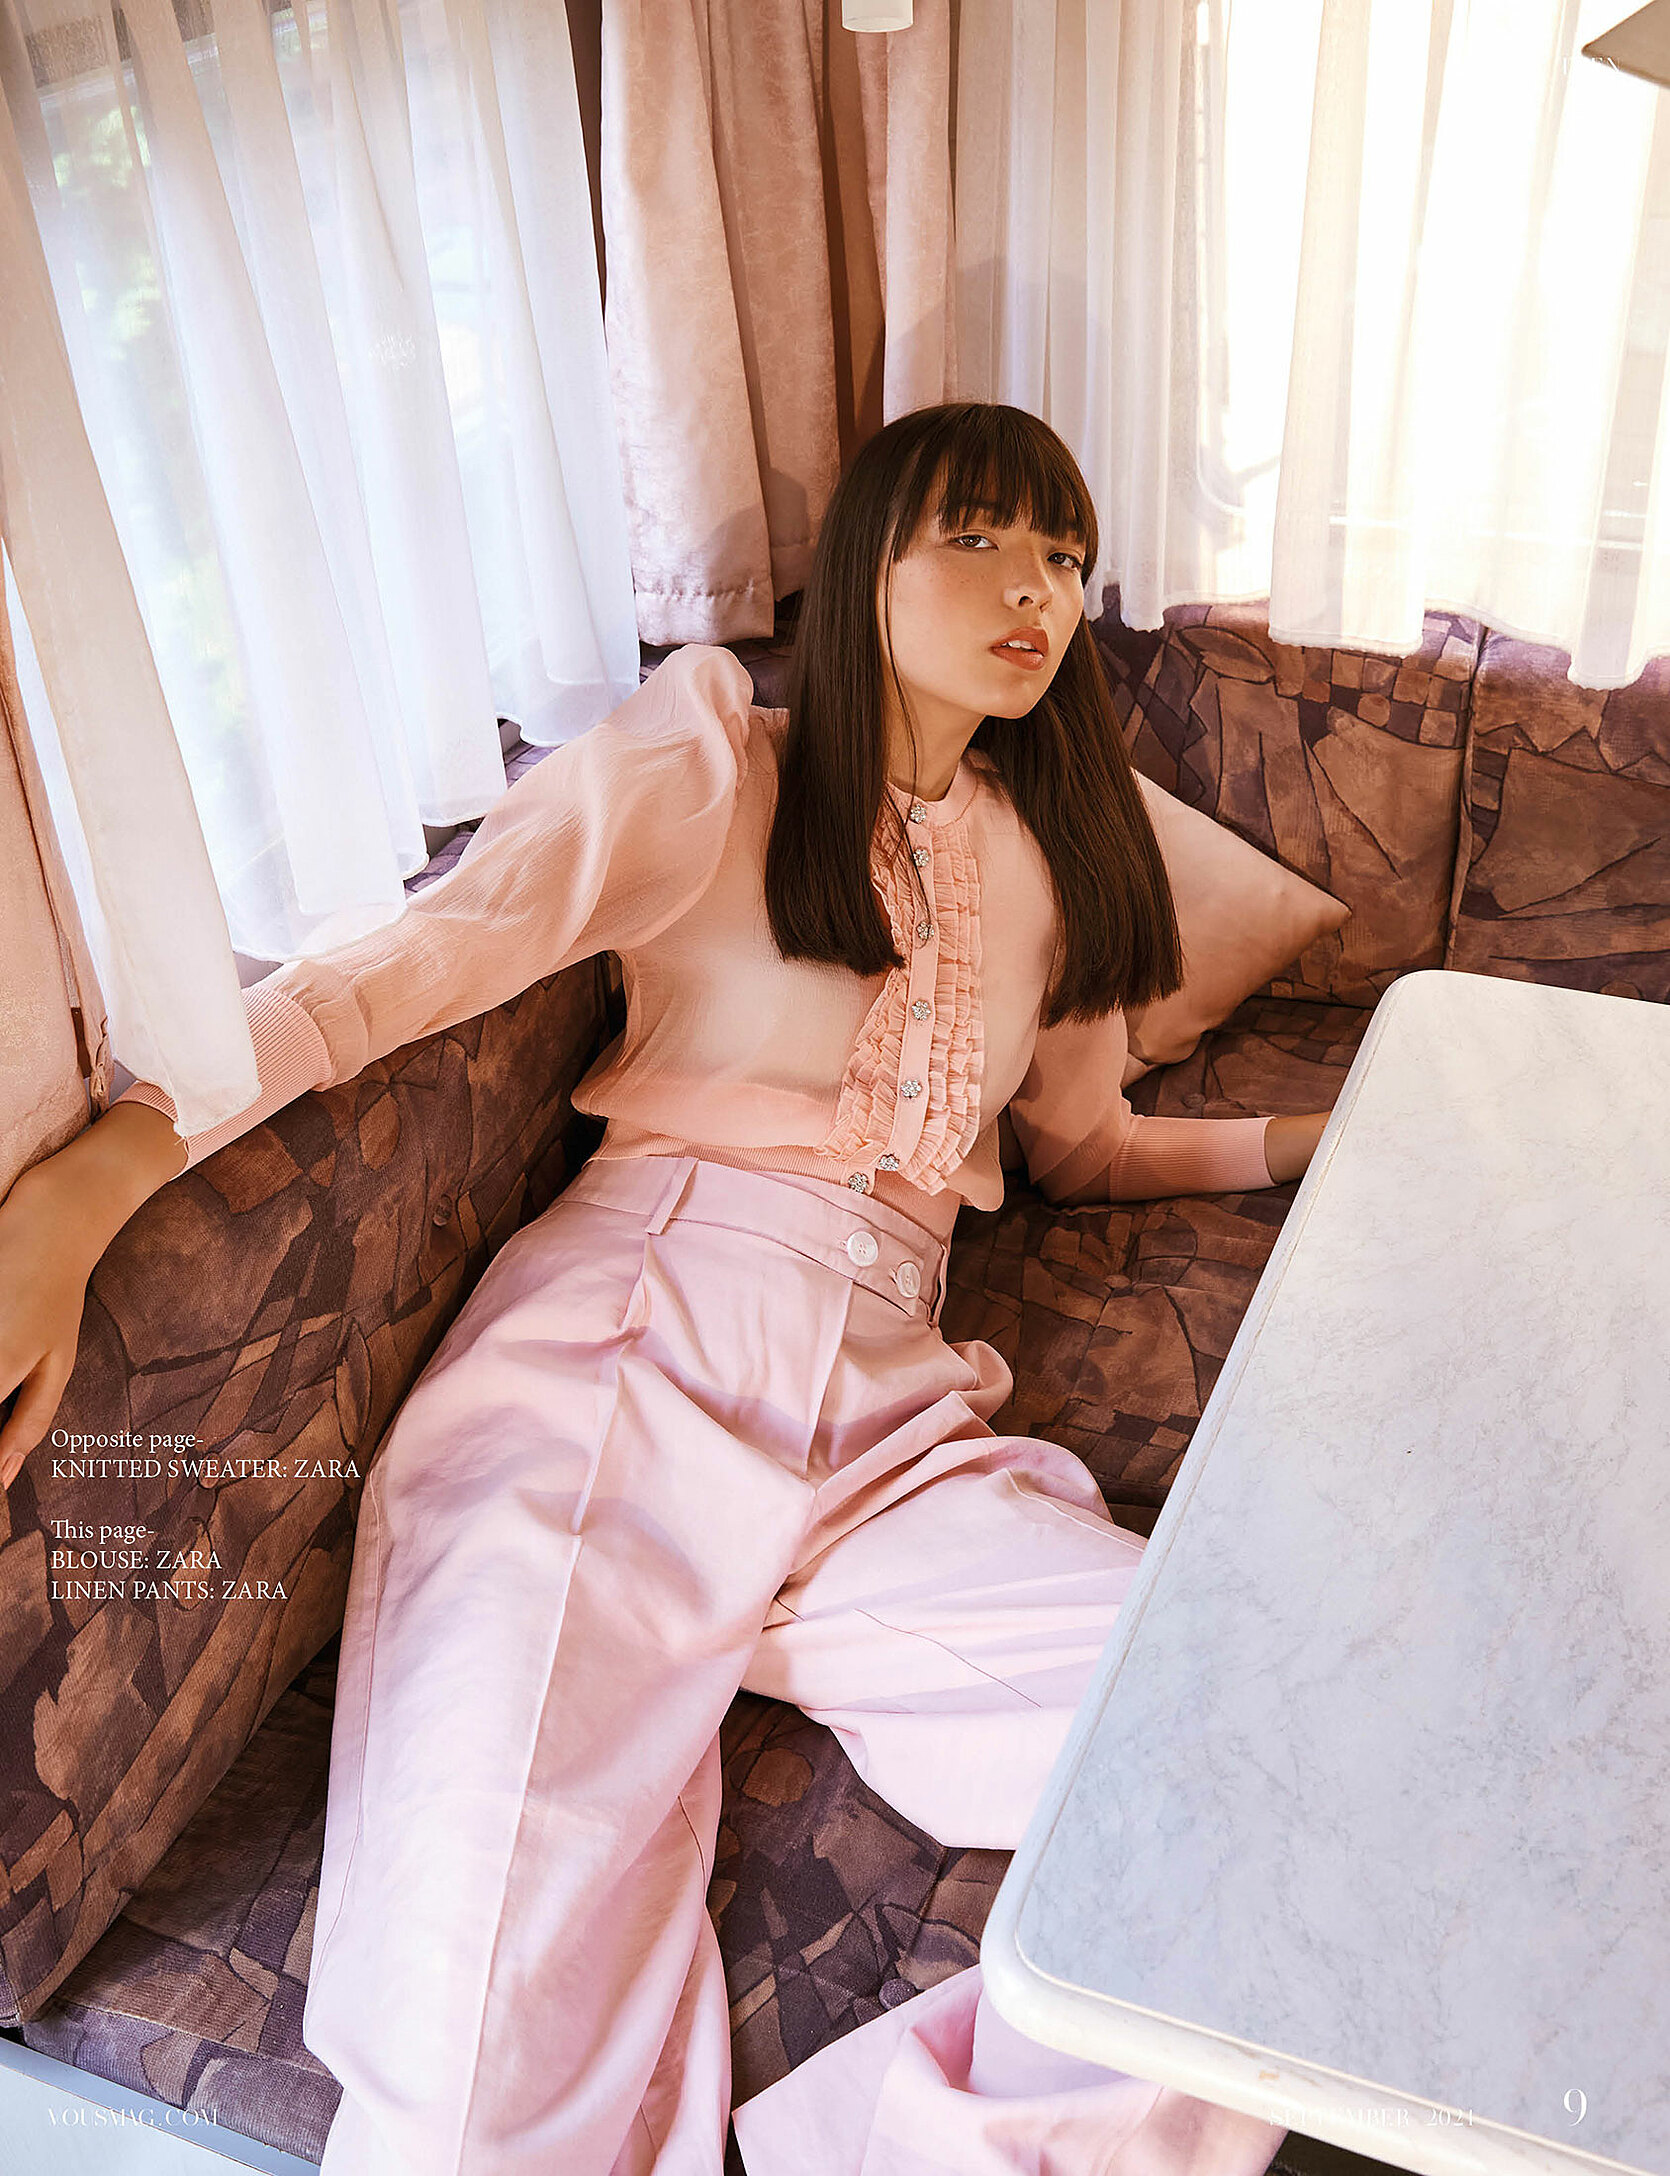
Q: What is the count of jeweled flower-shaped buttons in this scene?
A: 7